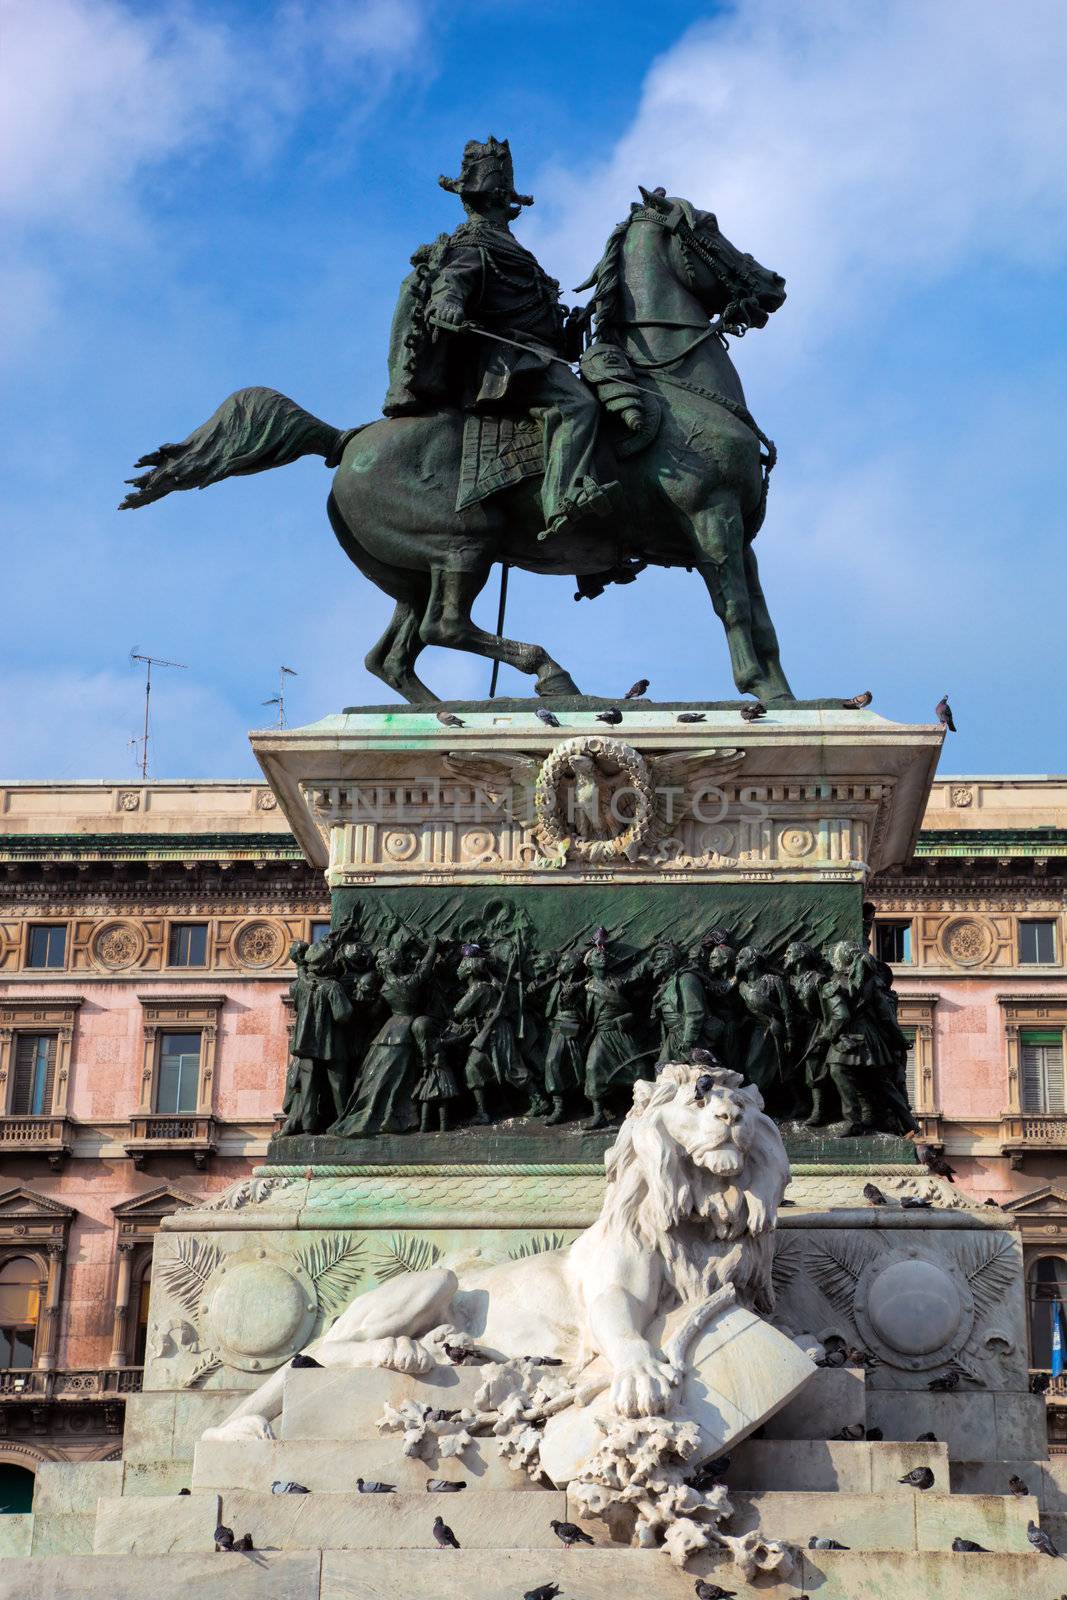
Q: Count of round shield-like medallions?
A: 2